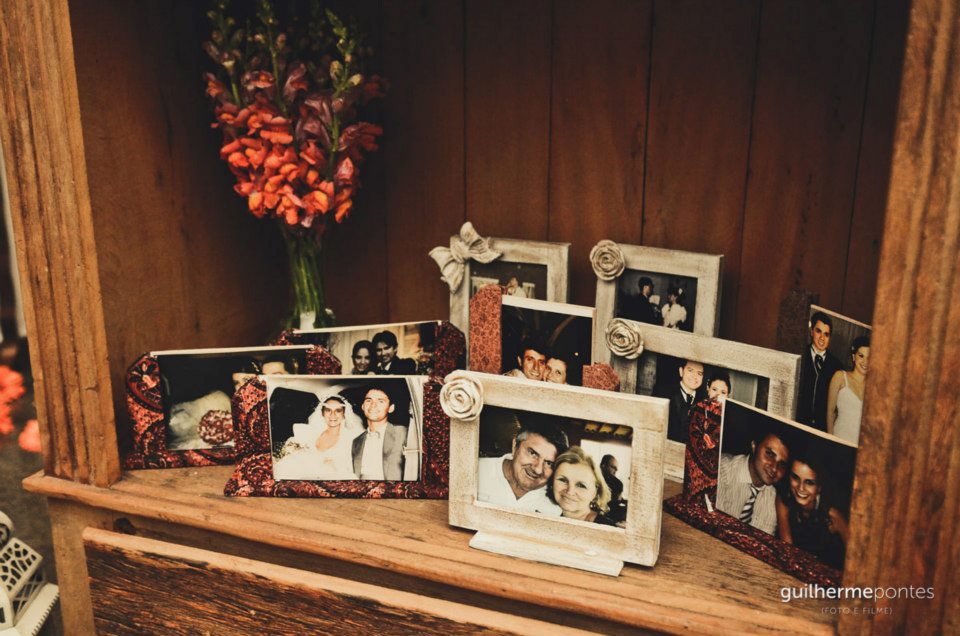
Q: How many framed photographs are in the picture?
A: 10